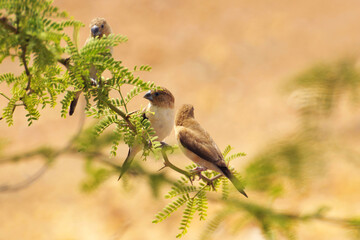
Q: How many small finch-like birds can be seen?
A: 3